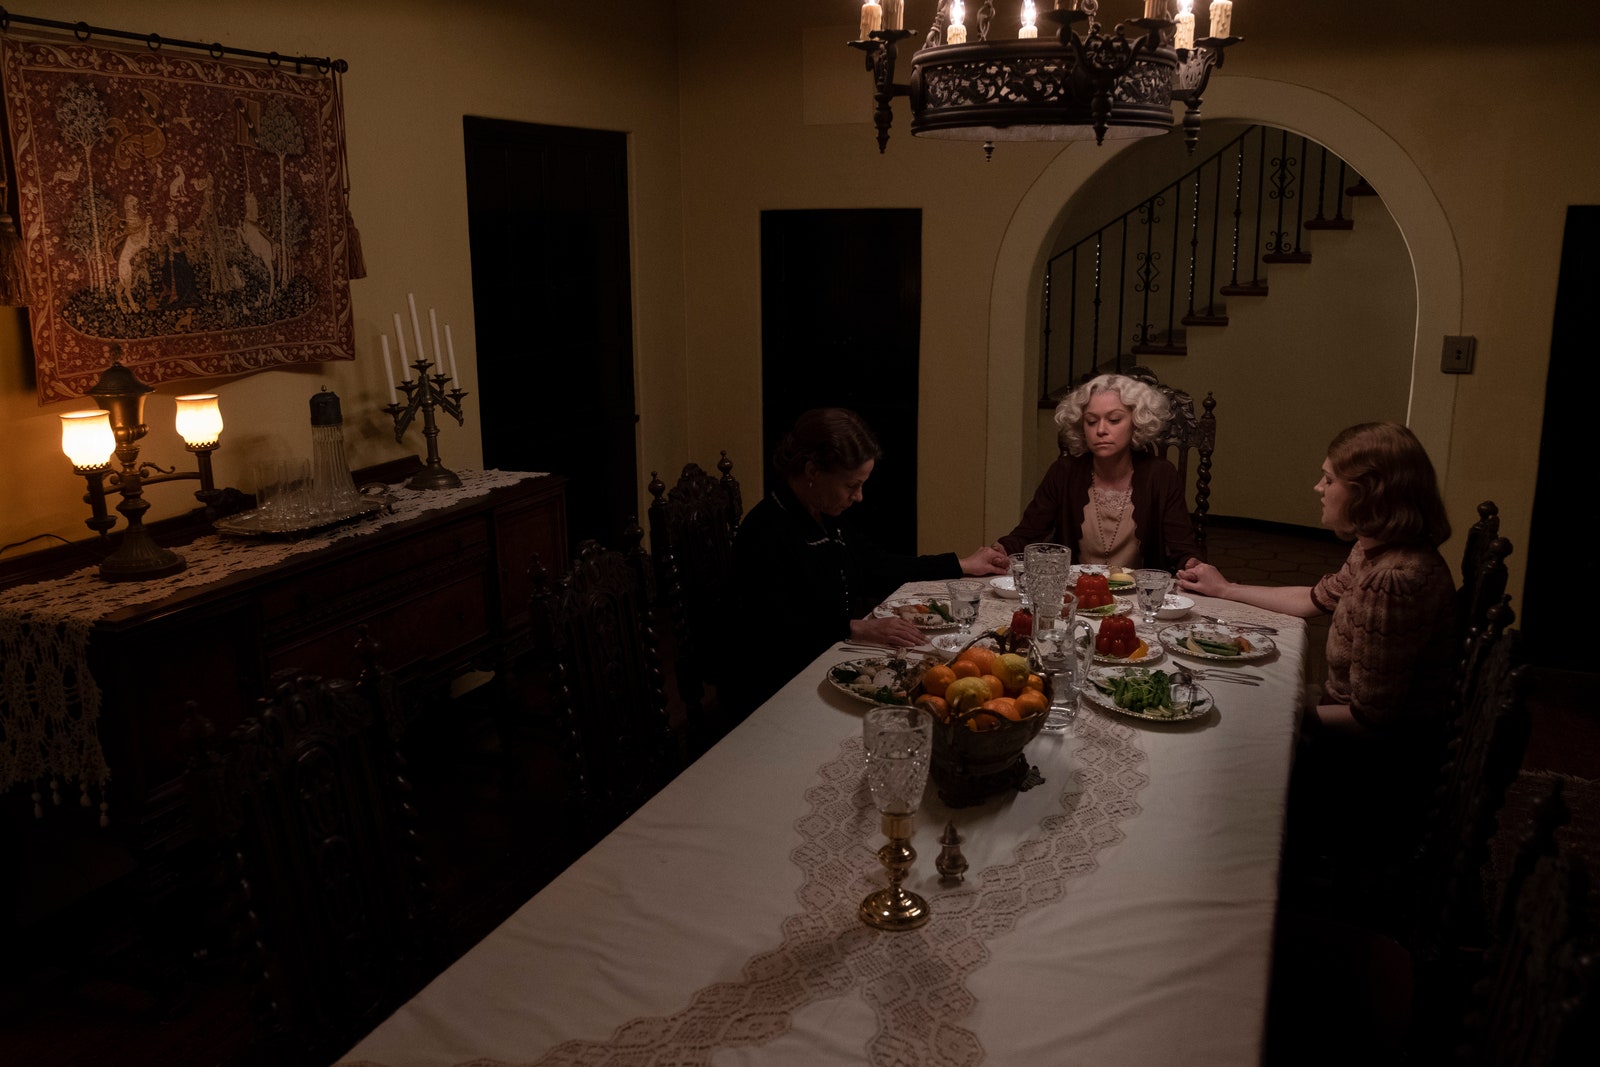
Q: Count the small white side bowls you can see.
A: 3